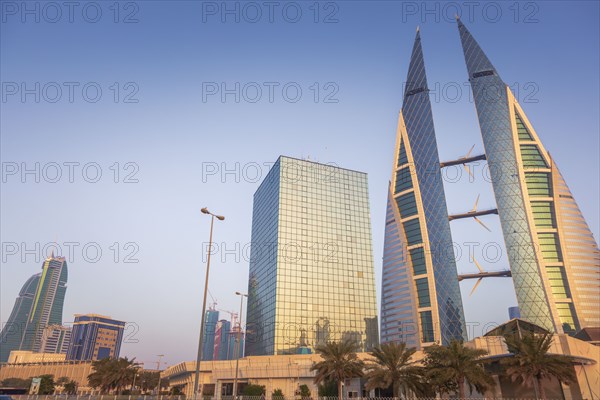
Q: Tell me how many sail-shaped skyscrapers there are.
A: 2